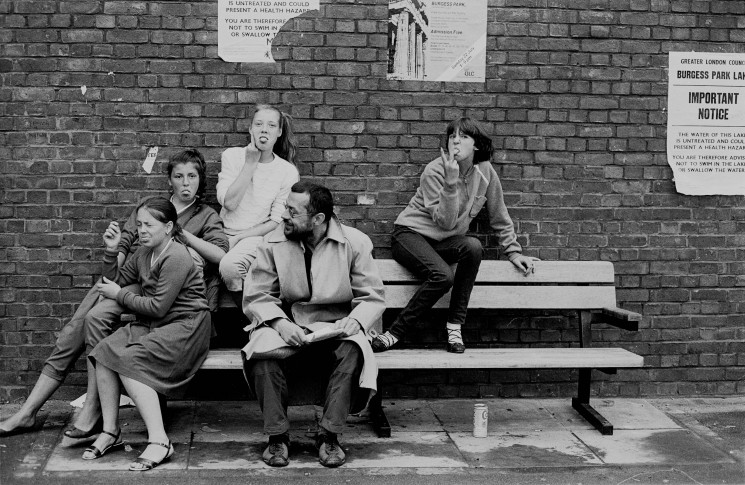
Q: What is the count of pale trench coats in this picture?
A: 1